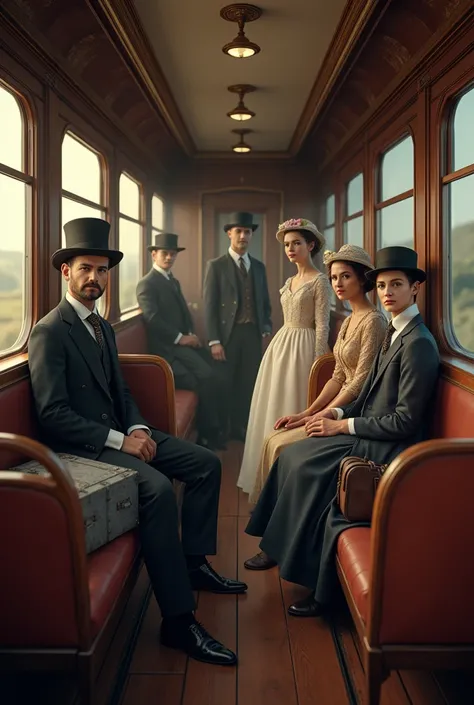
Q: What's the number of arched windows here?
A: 8